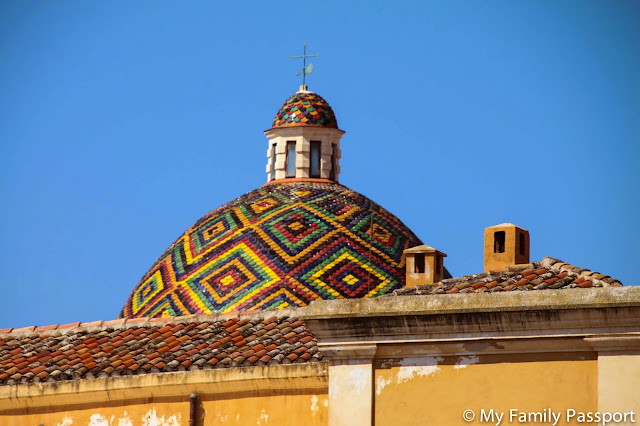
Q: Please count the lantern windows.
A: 4